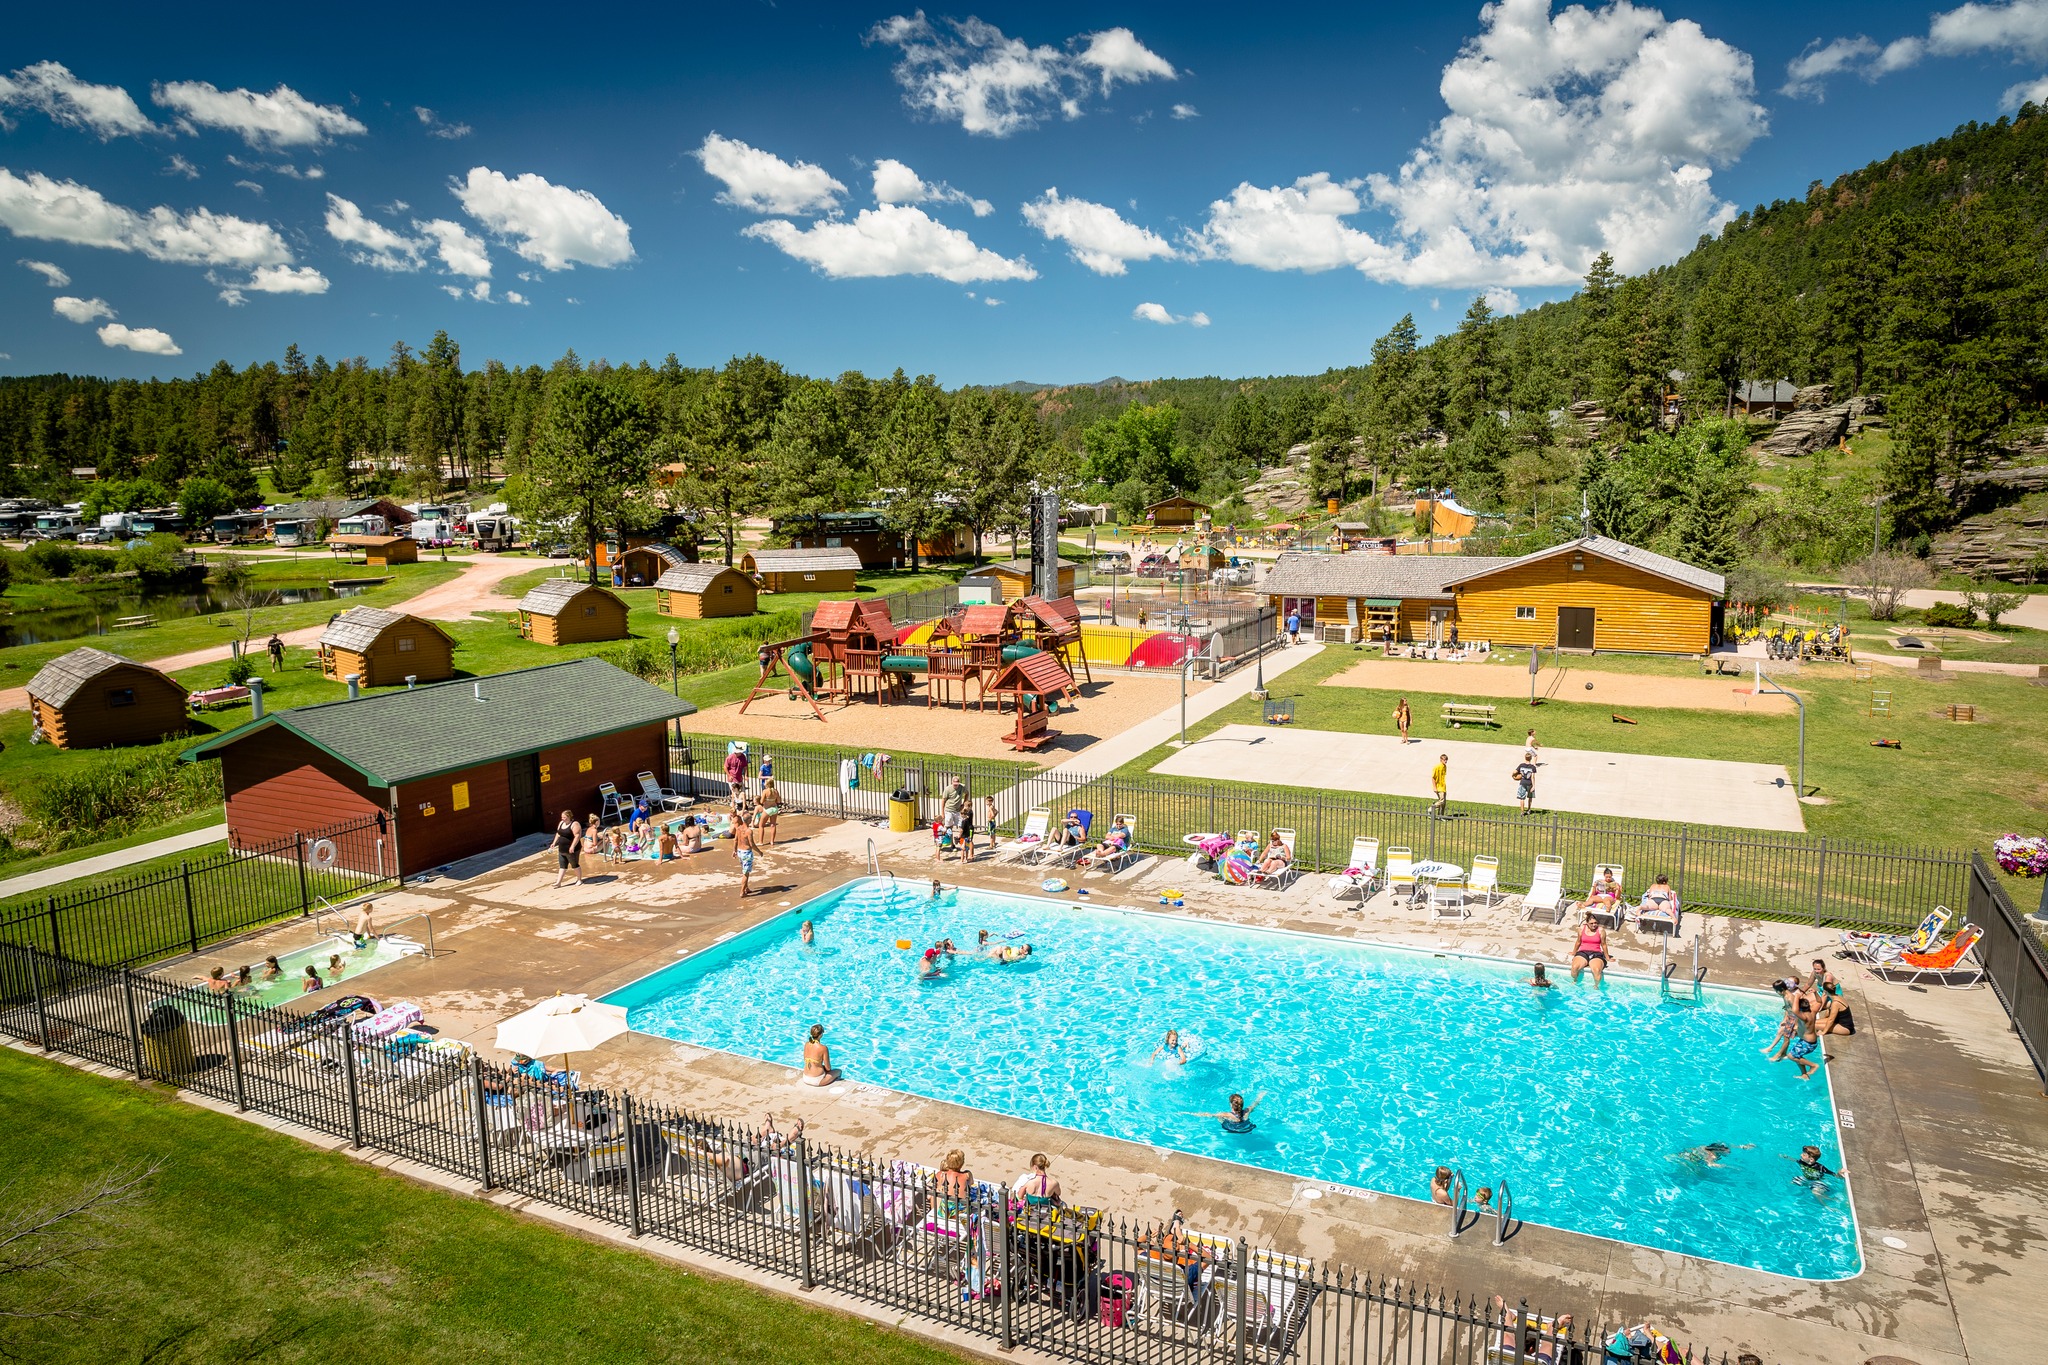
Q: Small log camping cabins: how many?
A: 6